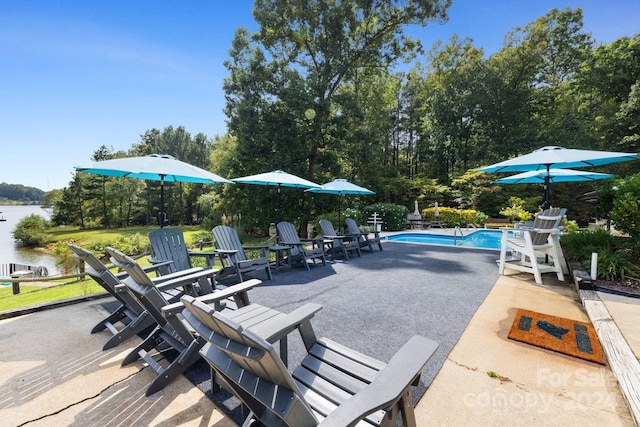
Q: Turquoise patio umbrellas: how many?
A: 5